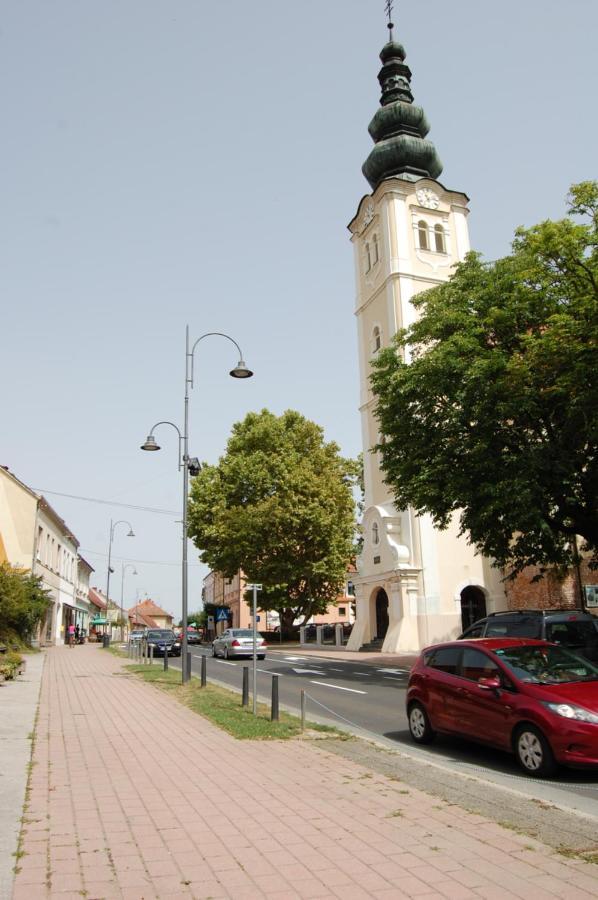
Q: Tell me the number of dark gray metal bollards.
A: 5